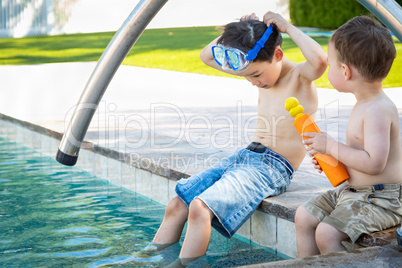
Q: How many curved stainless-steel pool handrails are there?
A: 2